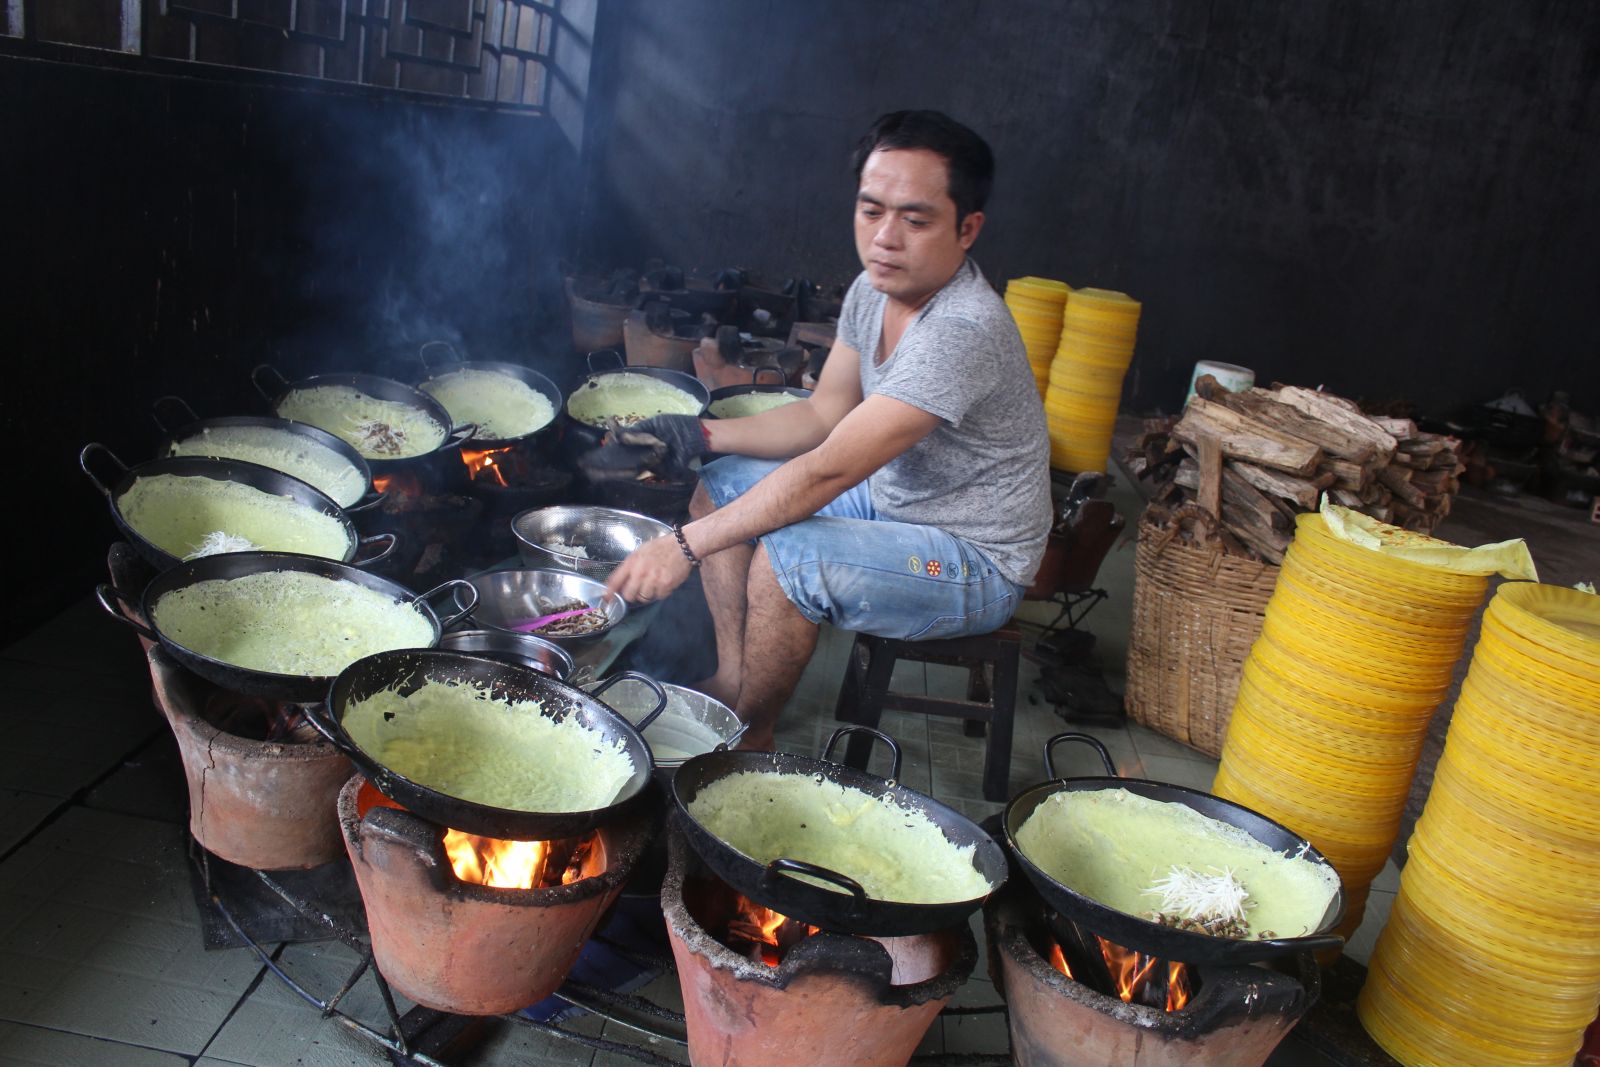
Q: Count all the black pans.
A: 10